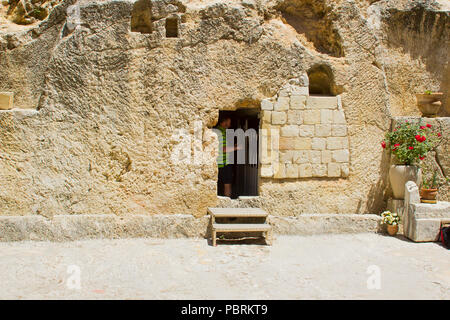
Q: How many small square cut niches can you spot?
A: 2